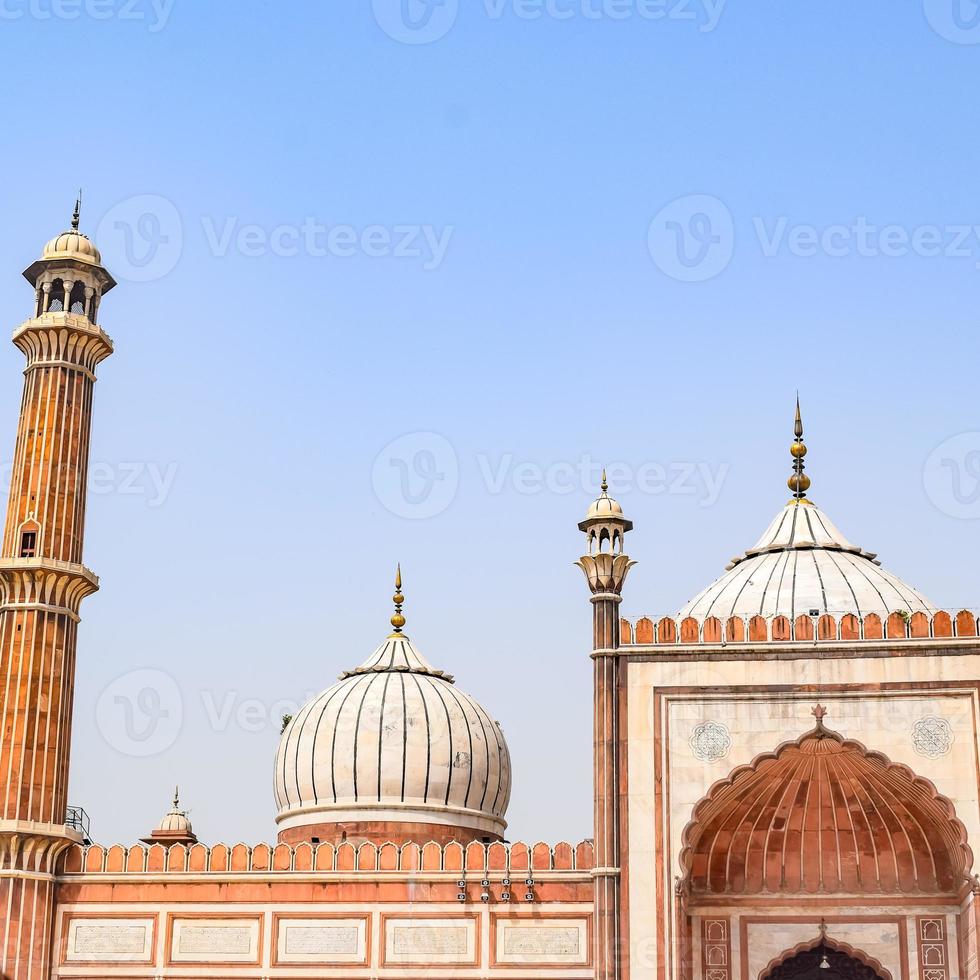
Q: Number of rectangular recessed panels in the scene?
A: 5